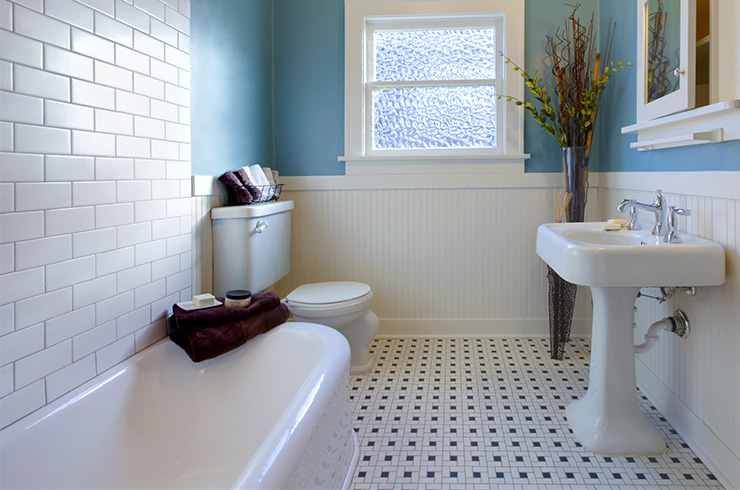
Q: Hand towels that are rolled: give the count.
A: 6